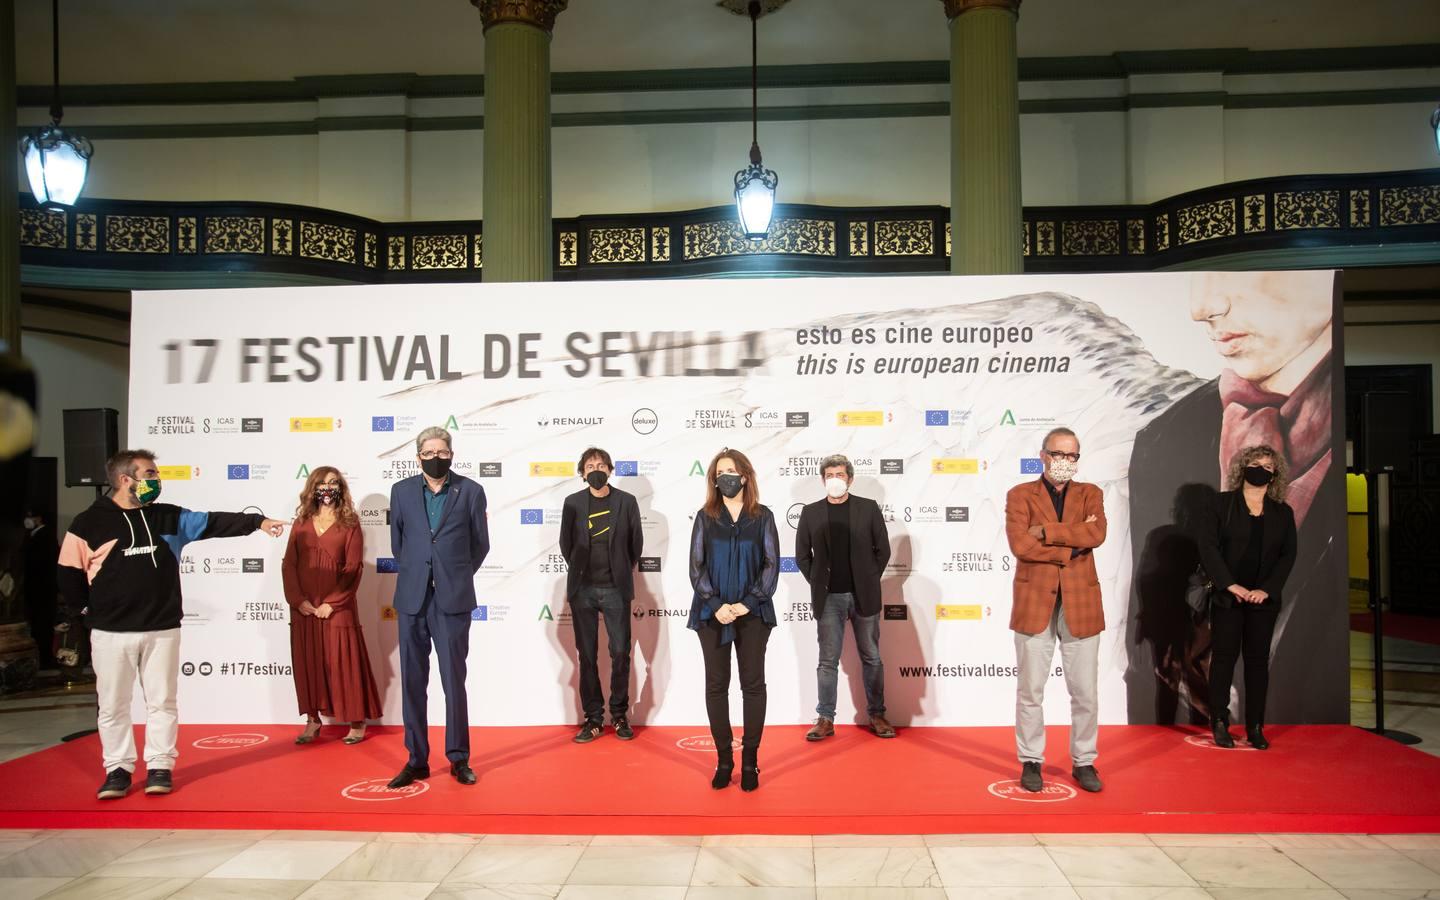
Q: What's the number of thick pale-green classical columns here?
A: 2